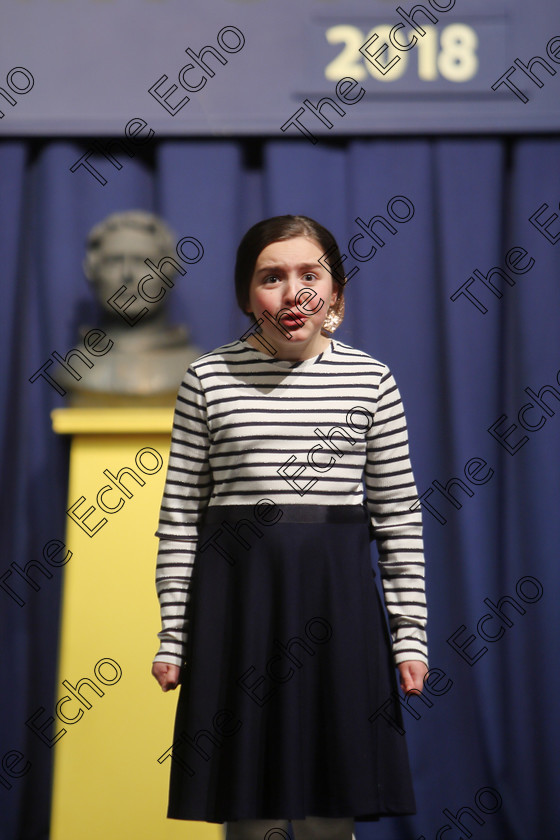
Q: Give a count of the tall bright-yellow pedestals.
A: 1